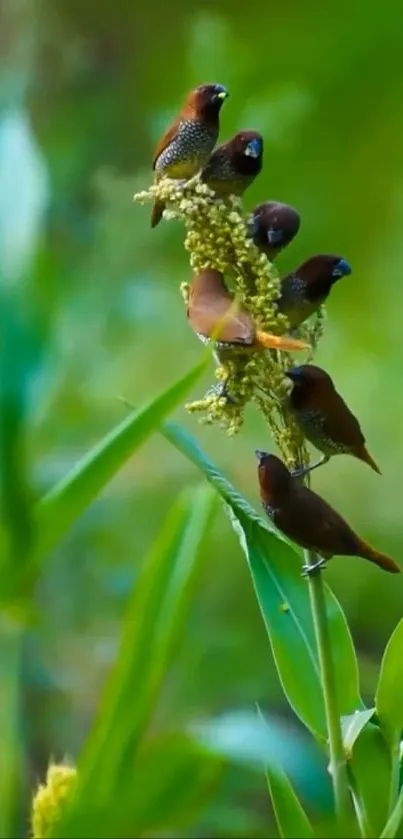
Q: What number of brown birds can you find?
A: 7